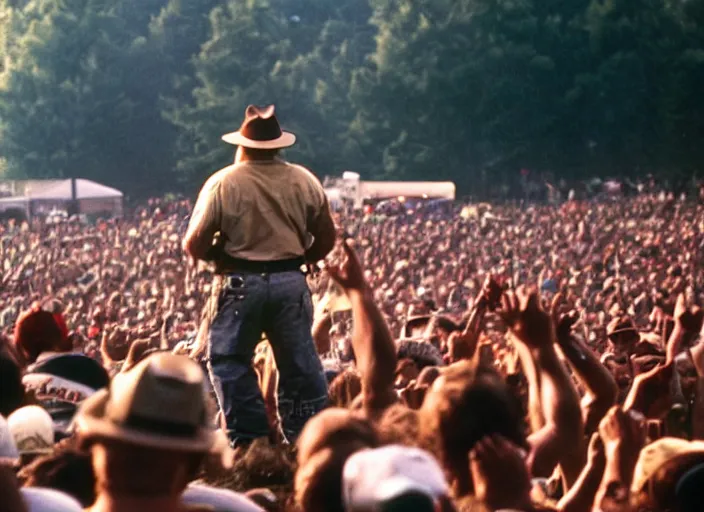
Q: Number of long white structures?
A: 2